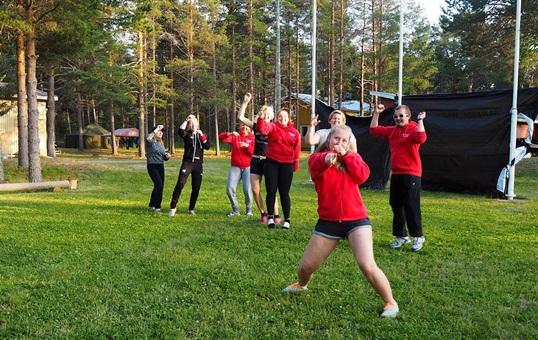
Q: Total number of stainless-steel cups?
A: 0